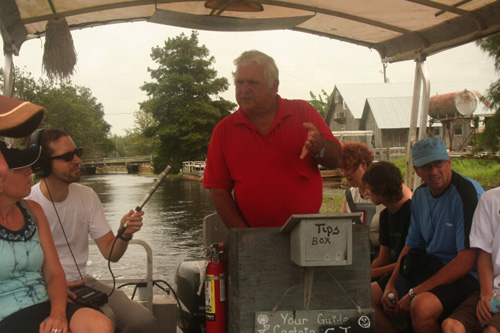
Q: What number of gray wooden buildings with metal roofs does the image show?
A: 2